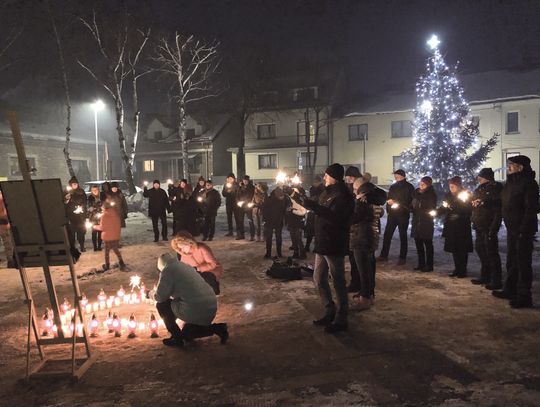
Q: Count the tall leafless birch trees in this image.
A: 3